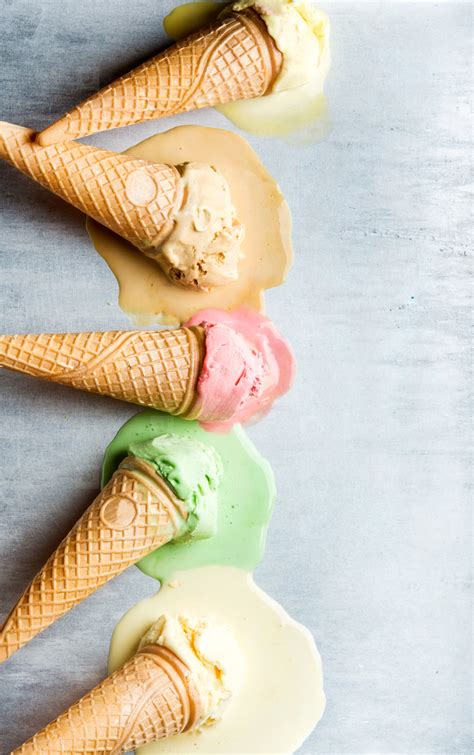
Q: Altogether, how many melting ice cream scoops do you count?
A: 5